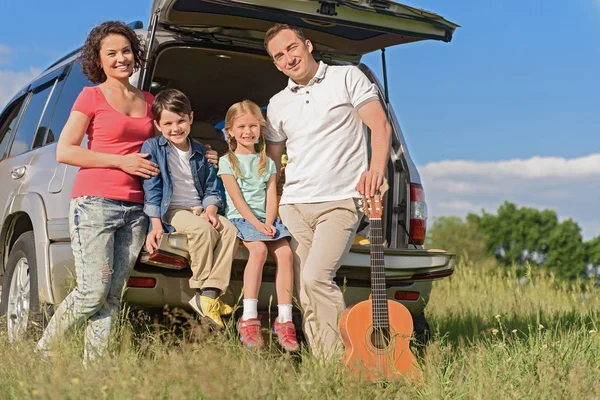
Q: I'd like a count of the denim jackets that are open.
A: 1